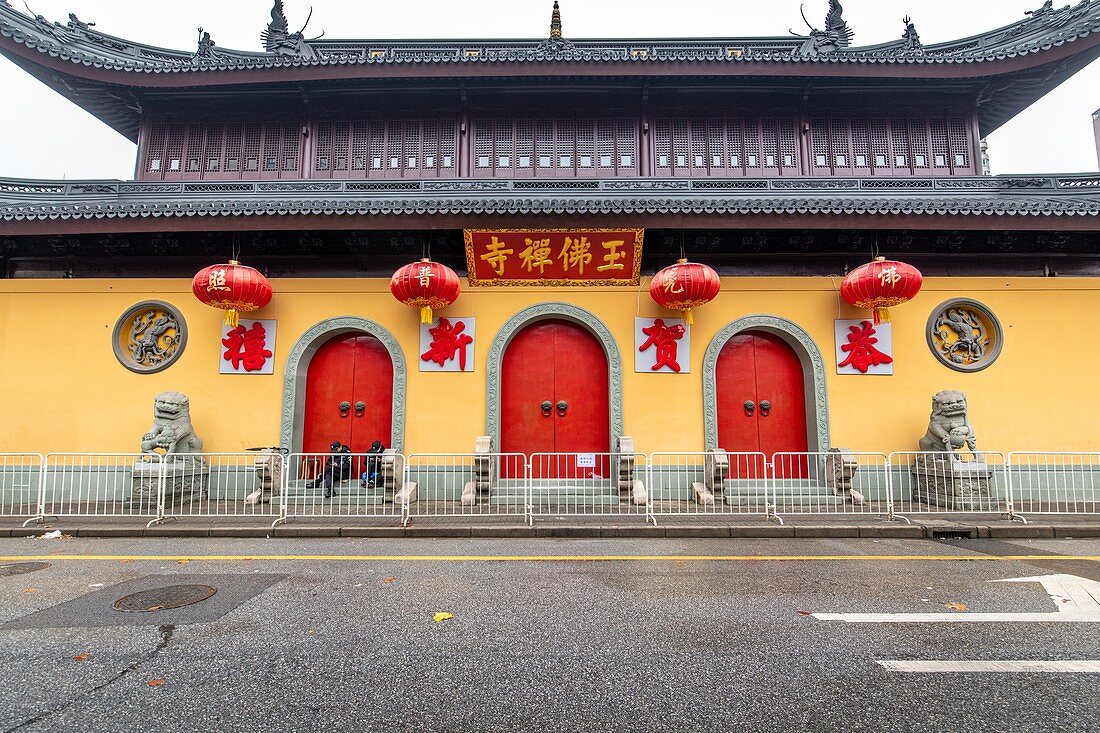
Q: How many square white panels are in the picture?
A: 4